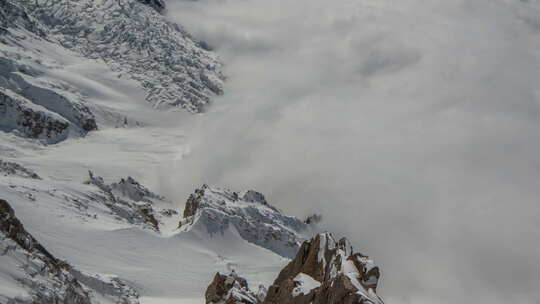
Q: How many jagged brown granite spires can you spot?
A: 2